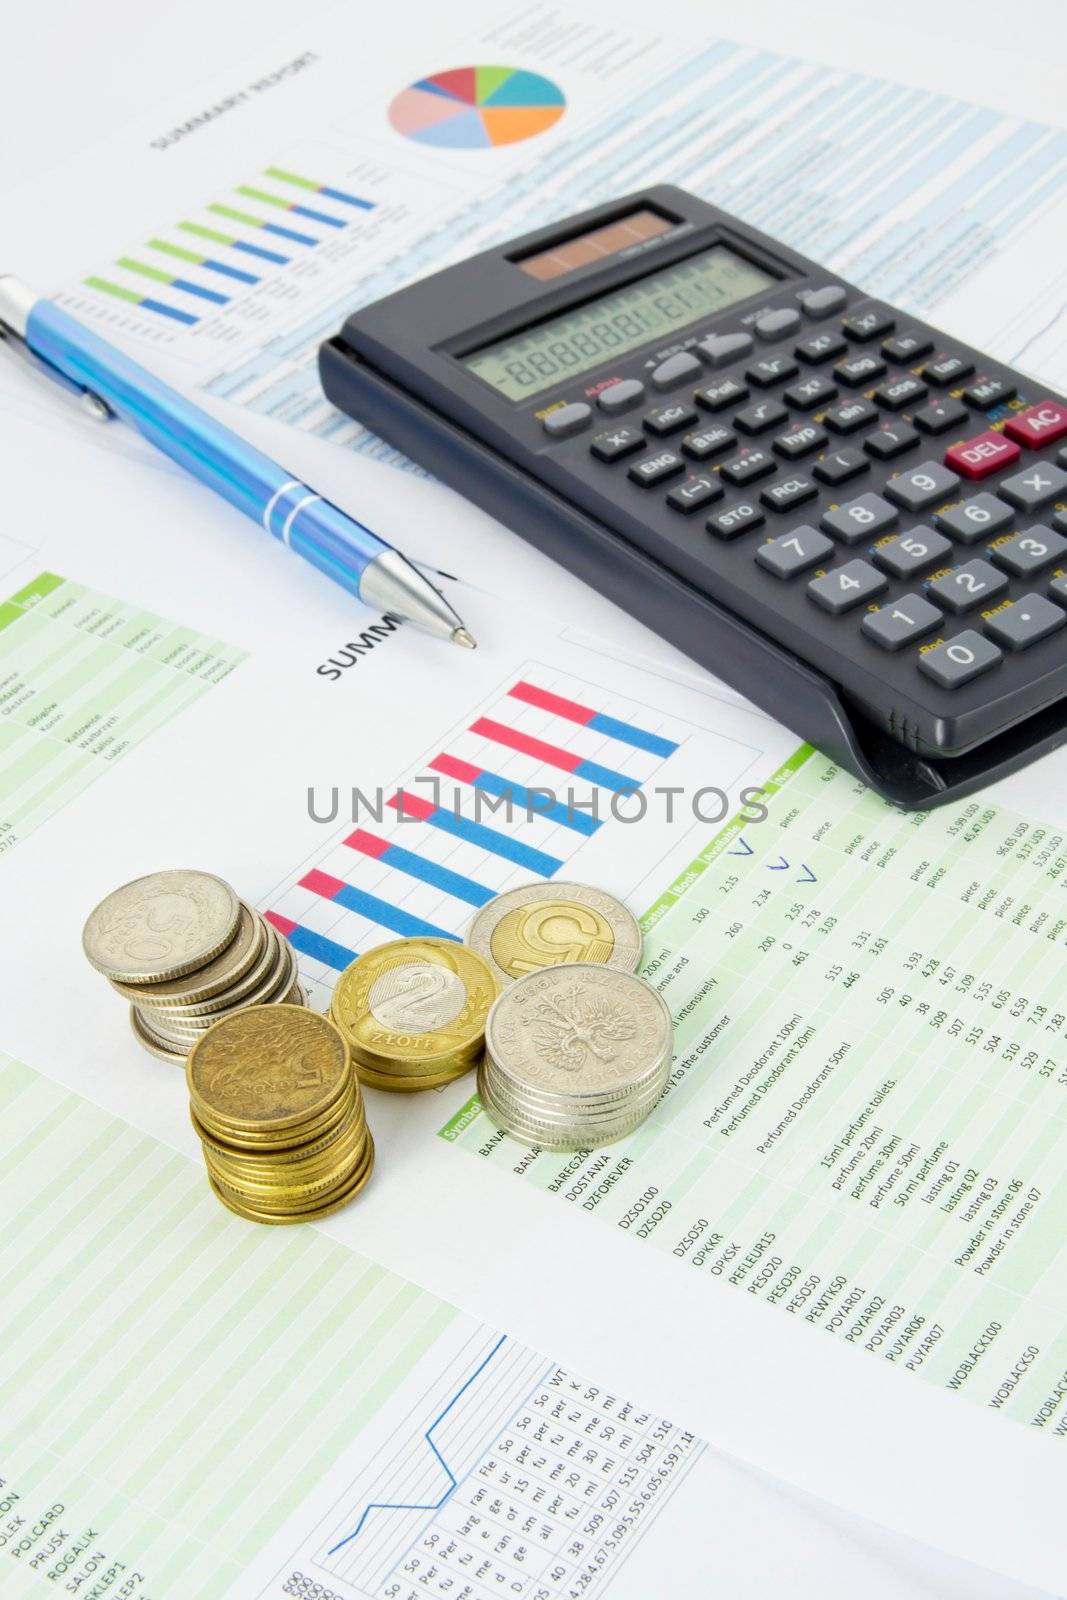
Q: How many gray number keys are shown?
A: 10